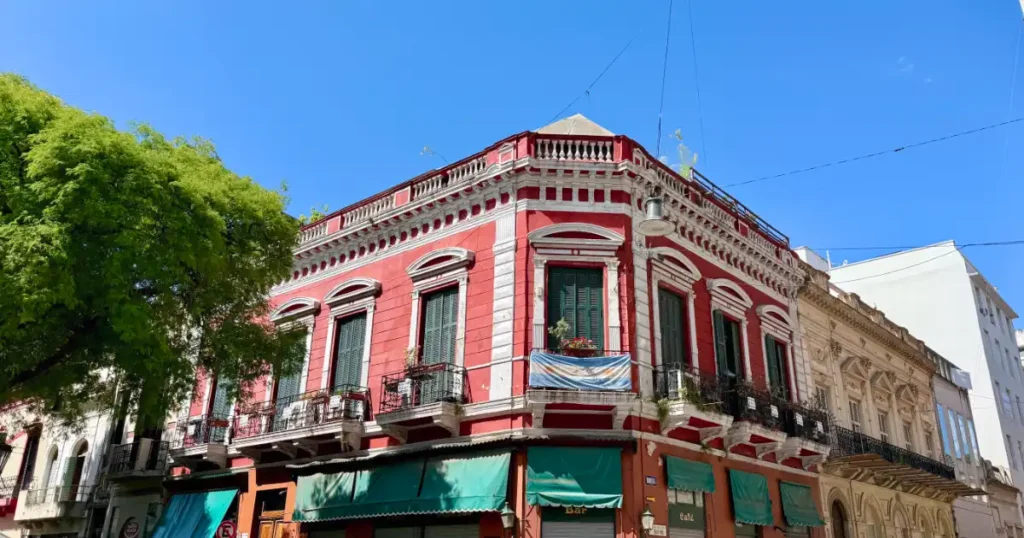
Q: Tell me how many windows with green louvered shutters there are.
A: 8